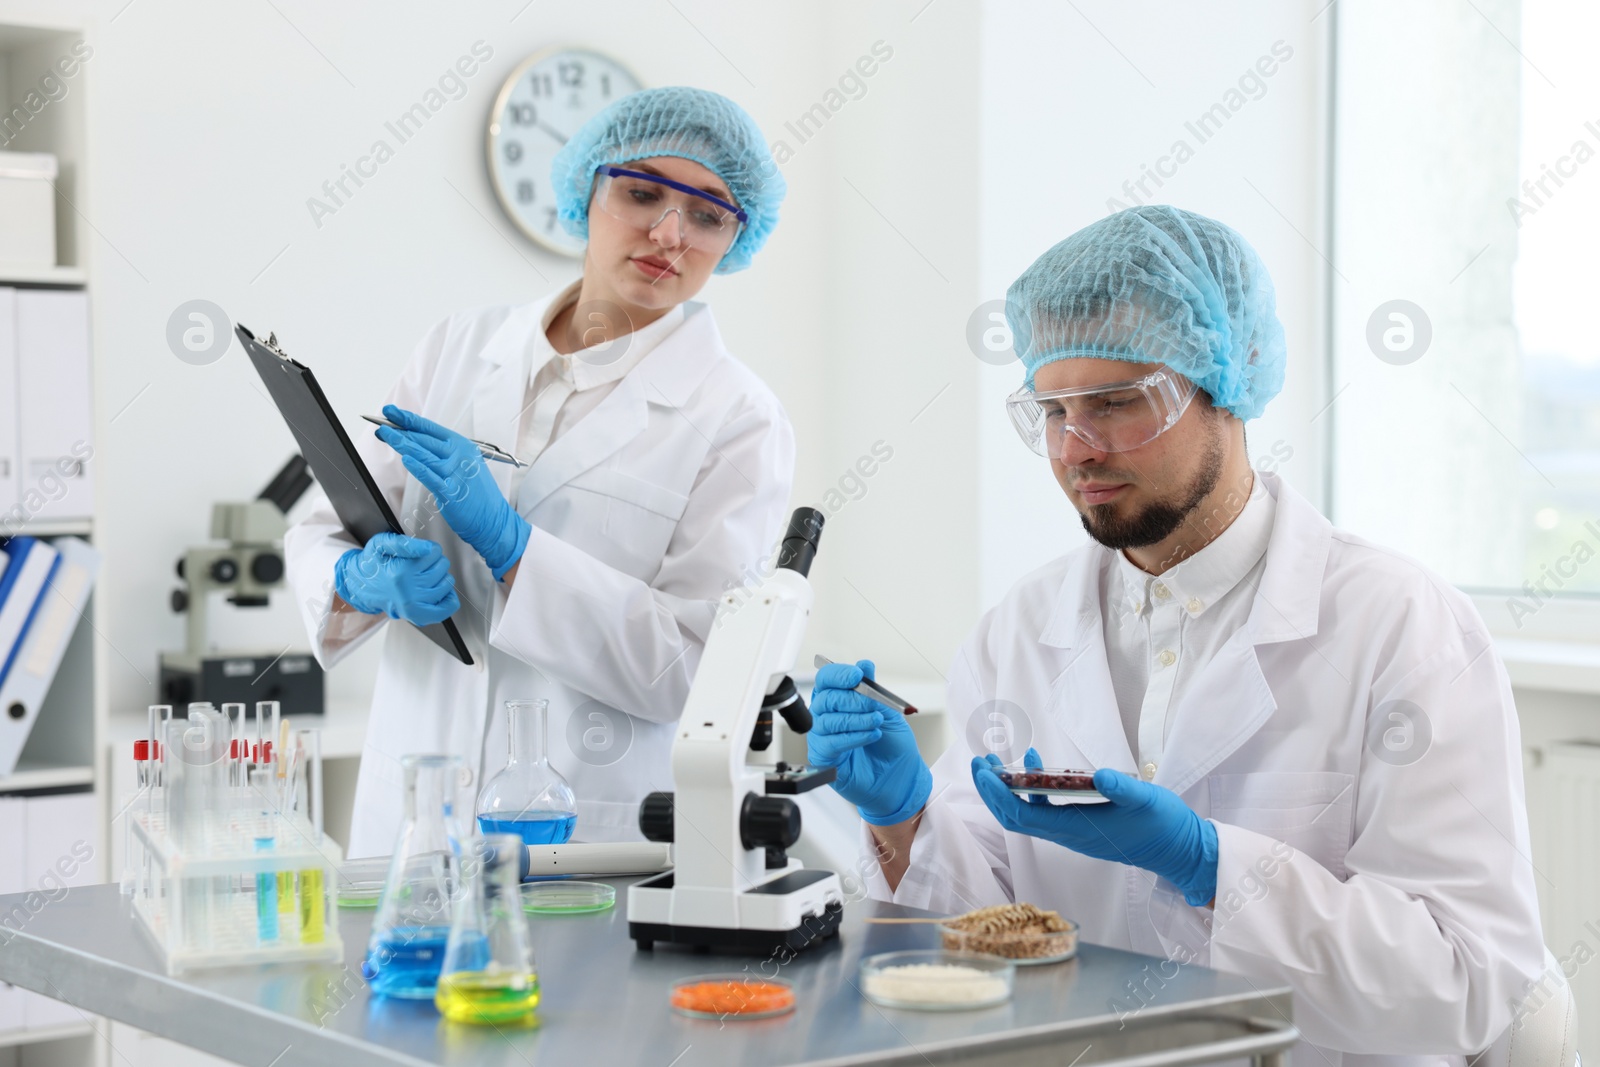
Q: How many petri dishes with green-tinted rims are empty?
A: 2